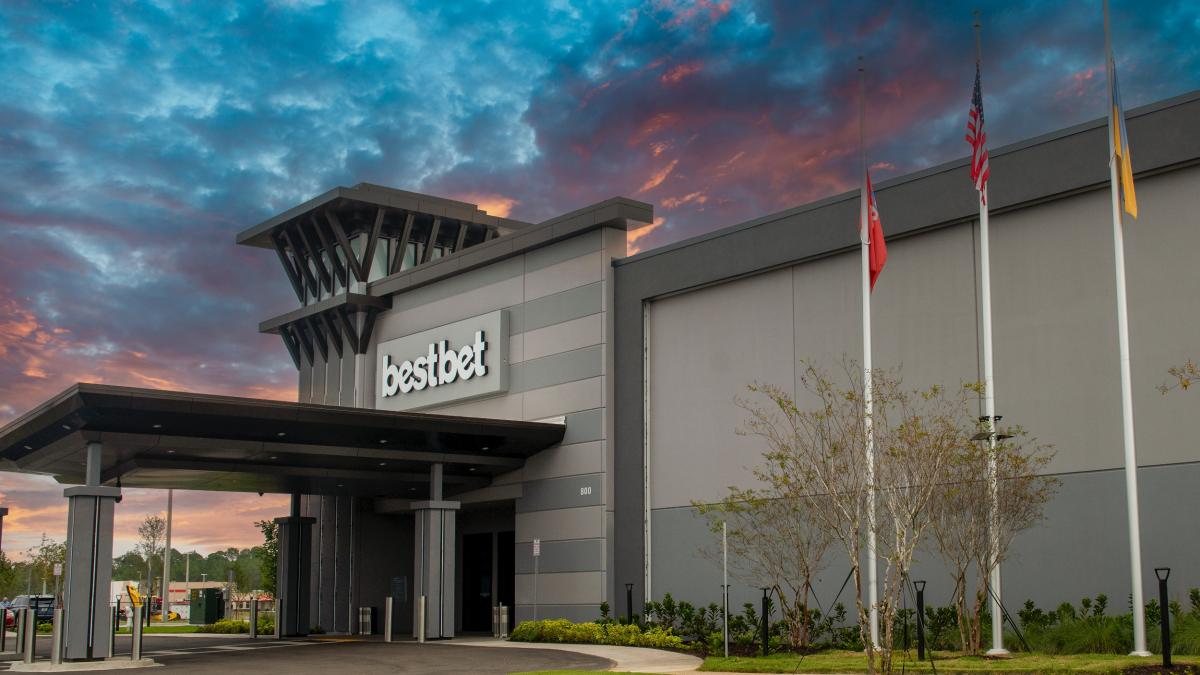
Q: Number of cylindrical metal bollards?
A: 10